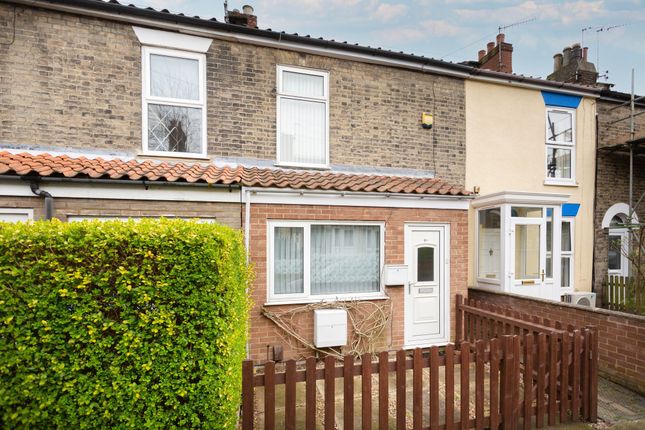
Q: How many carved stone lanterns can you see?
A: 0